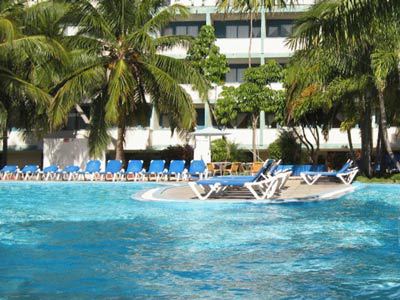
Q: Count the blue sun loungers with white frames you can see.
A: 14